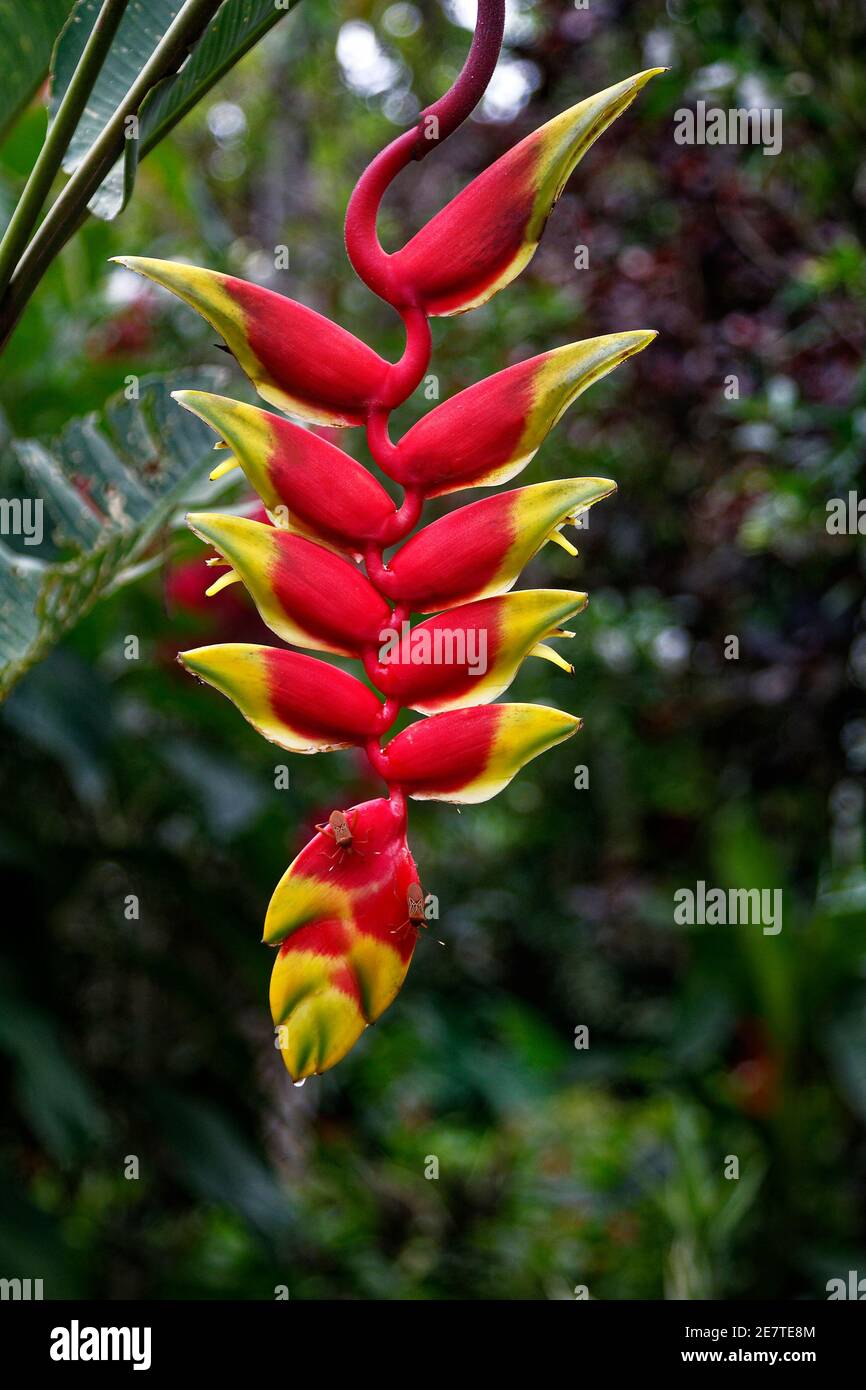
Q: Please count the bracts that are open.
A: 9